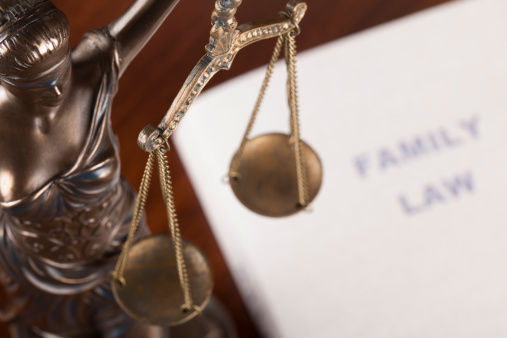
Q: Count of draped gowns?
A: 1